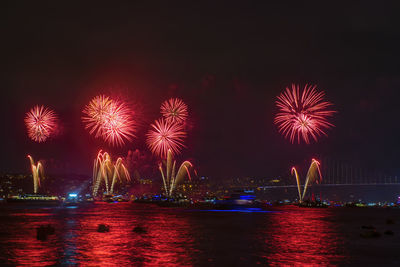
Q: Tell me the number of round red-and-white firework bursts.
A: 6